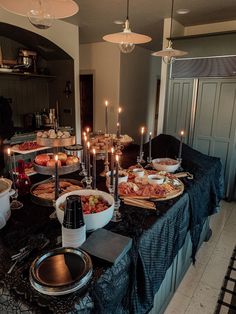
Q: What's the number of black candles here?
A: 15